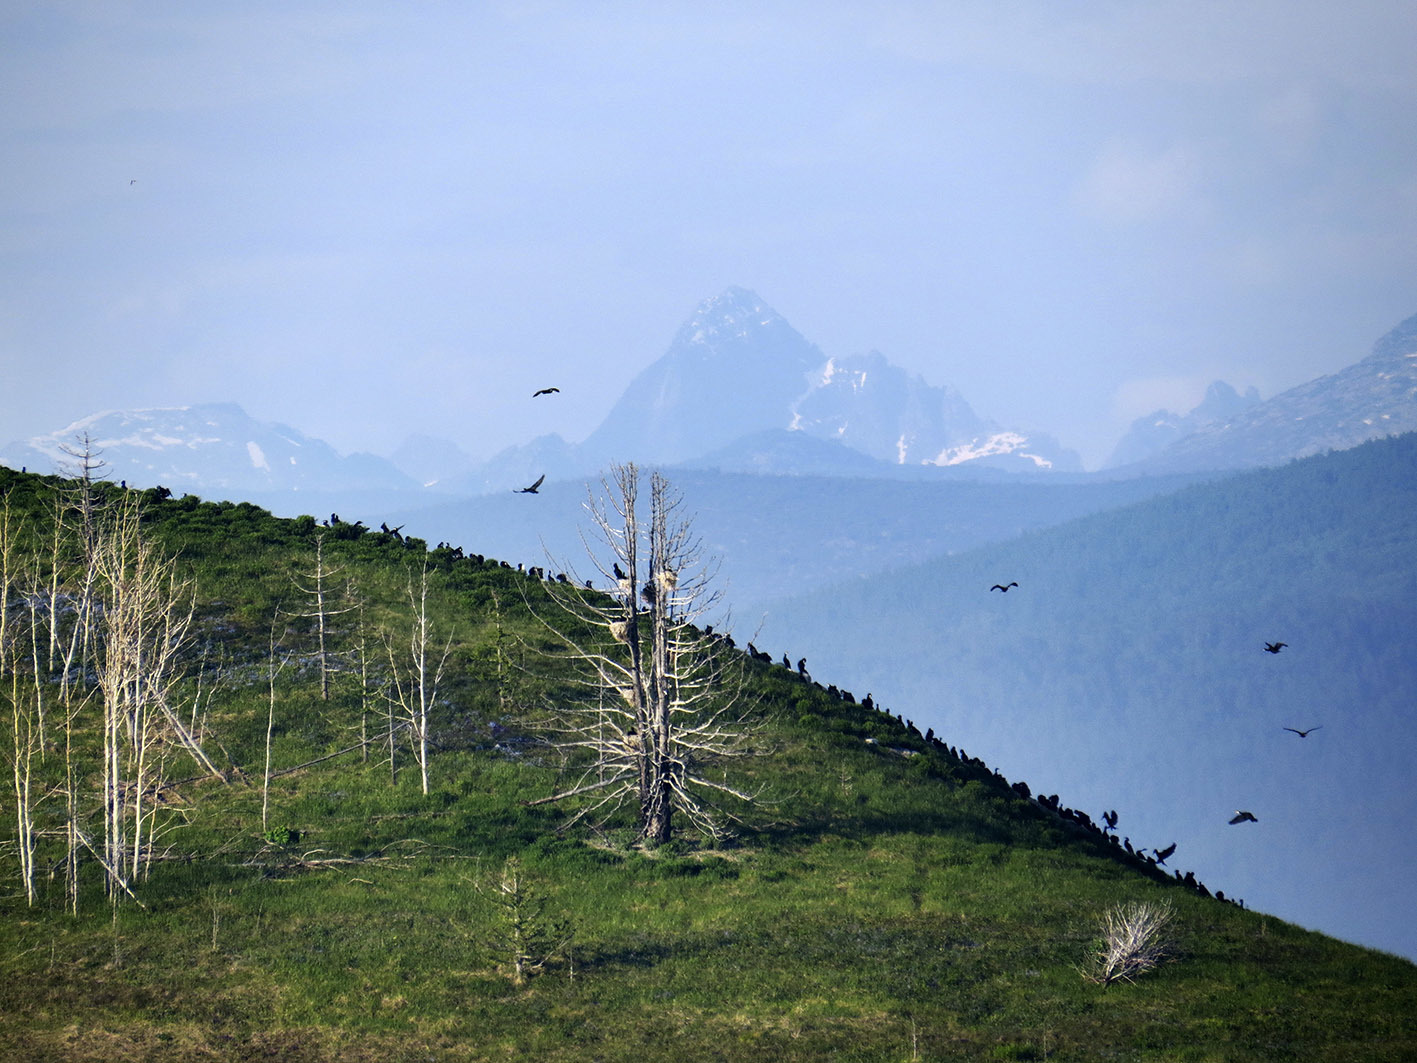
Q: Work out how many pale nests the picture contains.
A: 5